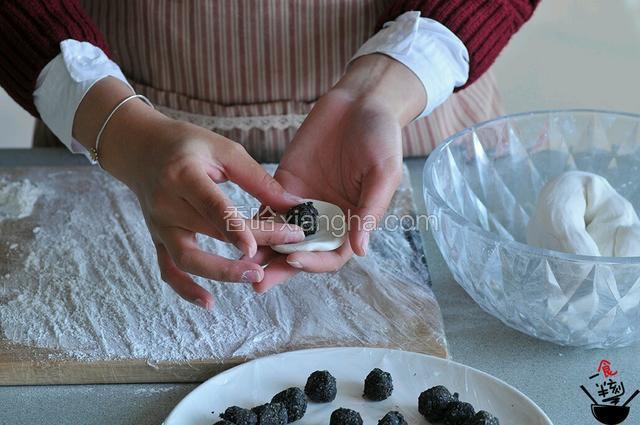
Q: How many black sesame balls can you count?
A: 12